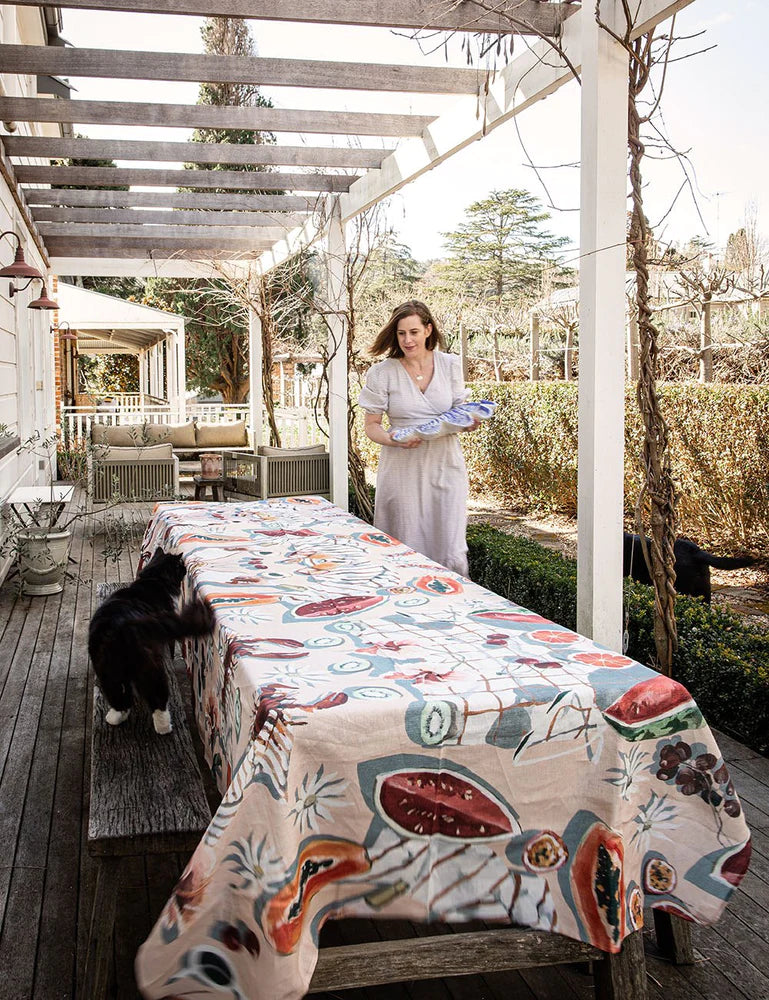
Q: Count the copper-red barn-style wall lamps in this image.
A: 3